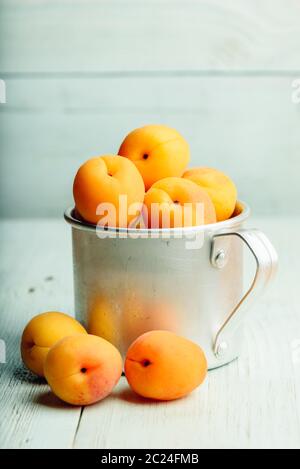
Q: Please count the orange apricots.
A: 7